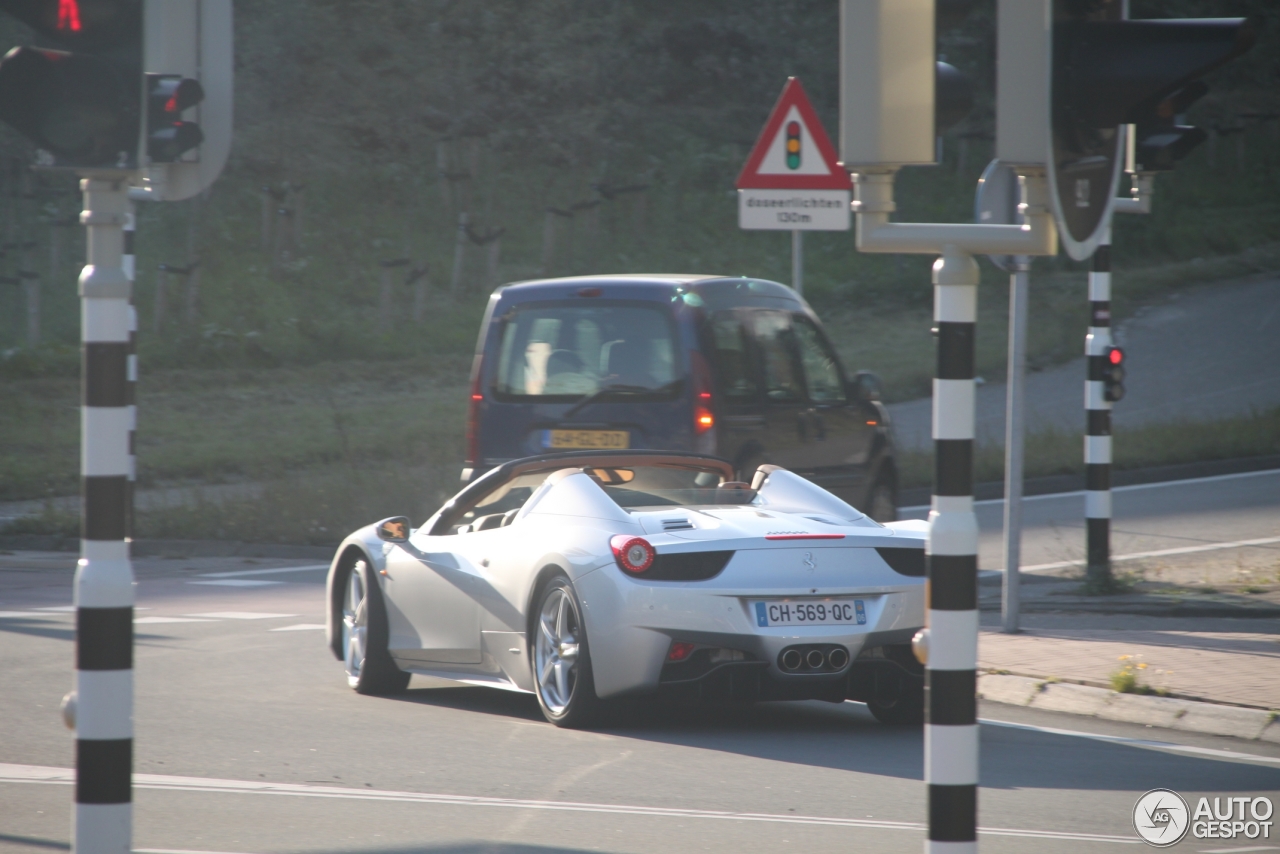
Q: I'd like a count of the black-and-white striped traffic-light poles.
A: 4